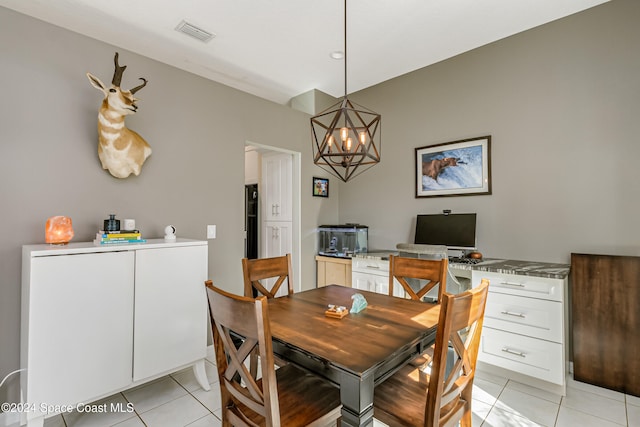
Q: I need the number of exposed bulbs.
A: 4